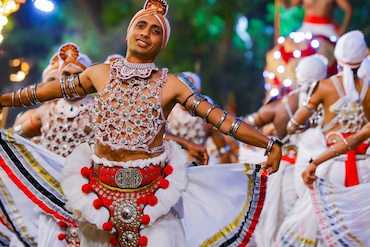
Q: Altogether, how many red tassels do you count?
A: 12